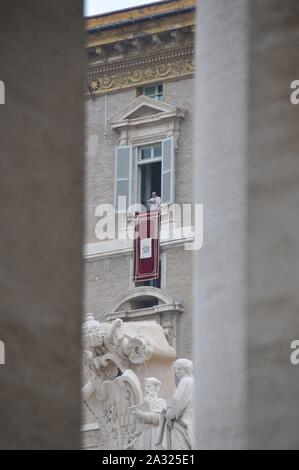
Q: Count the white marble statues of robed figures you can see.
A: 2